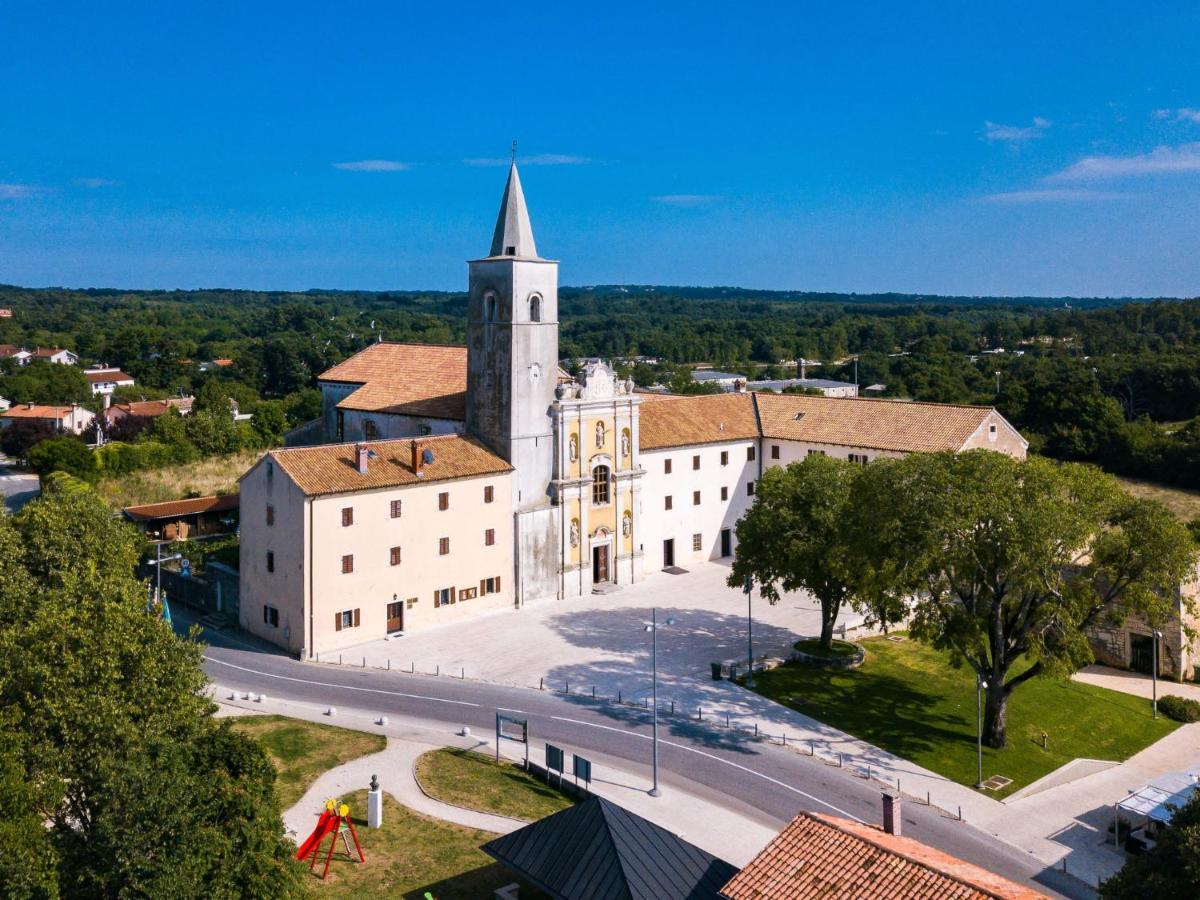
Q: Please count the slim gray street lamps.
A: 5